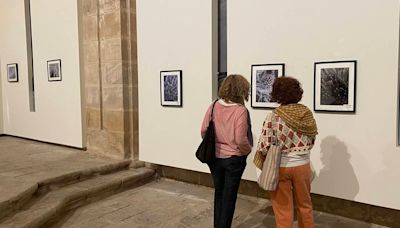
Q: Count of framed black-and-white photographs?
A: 5